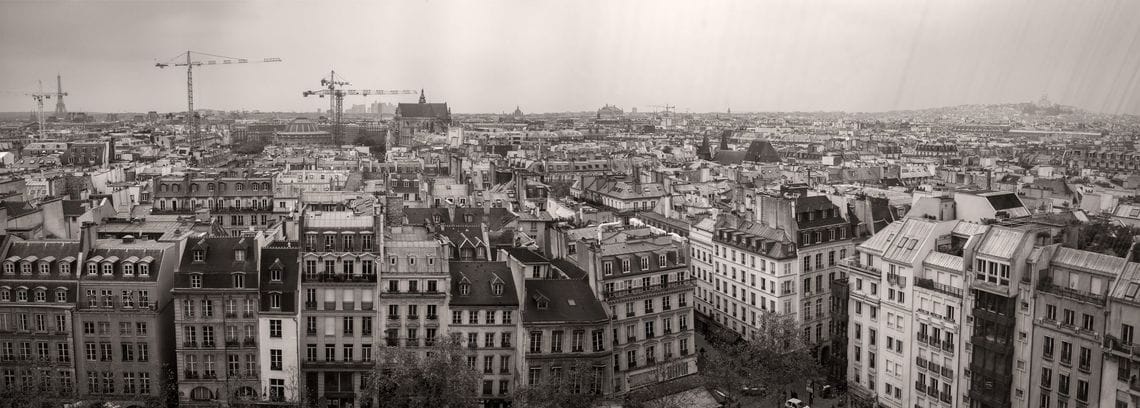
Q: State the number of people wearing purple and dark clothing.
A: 0